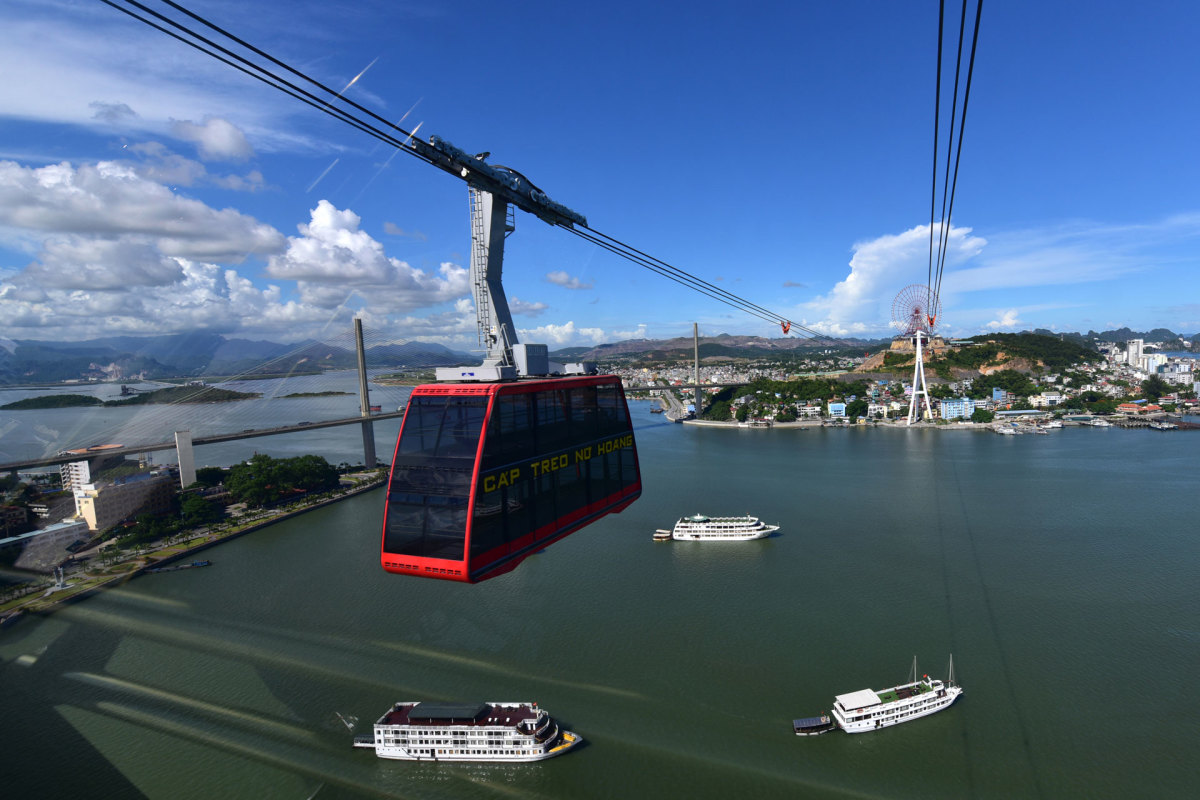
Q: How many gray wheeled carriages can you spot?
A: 1